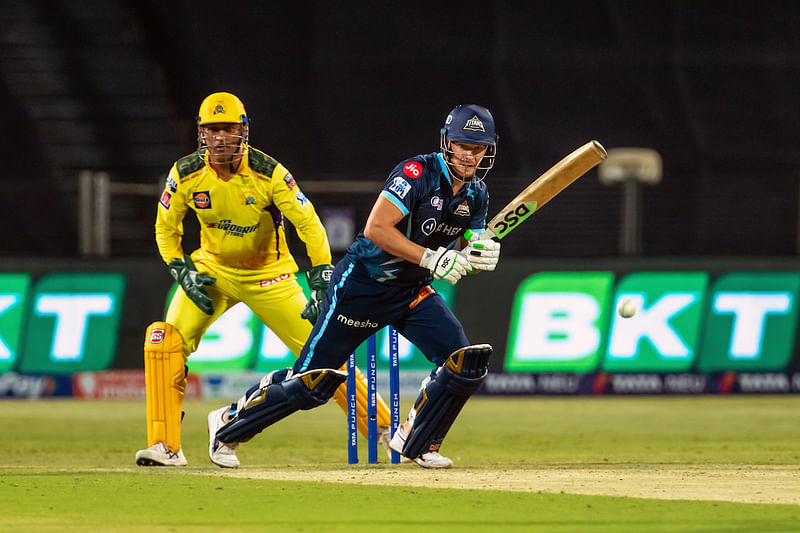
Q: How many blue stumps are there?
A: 3